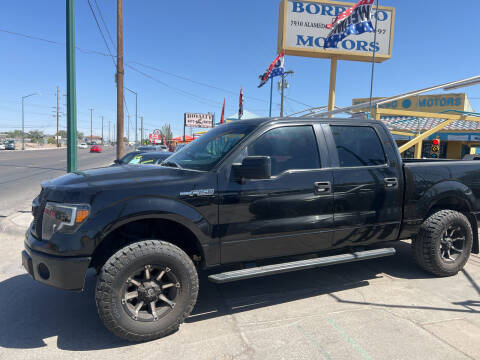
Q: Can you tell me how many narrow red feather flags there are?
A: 2